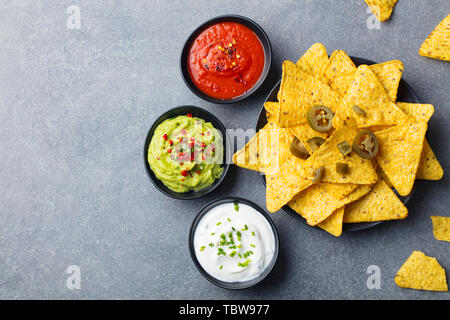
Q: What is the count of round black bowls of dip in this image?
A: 3